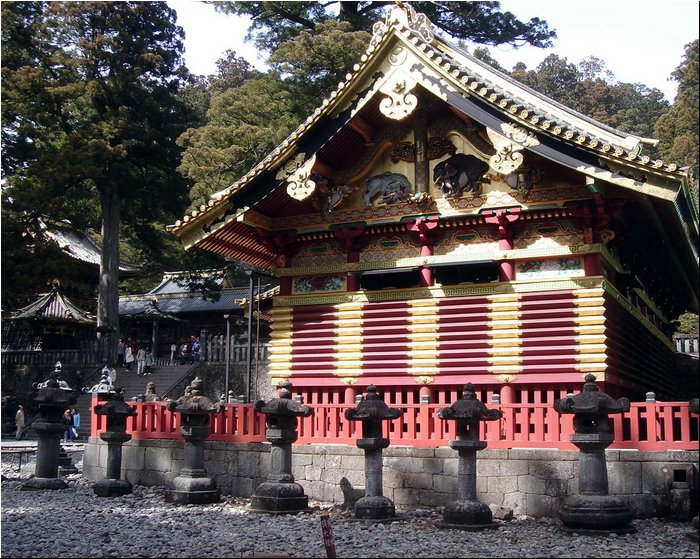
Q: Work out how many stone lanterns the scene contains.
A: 7